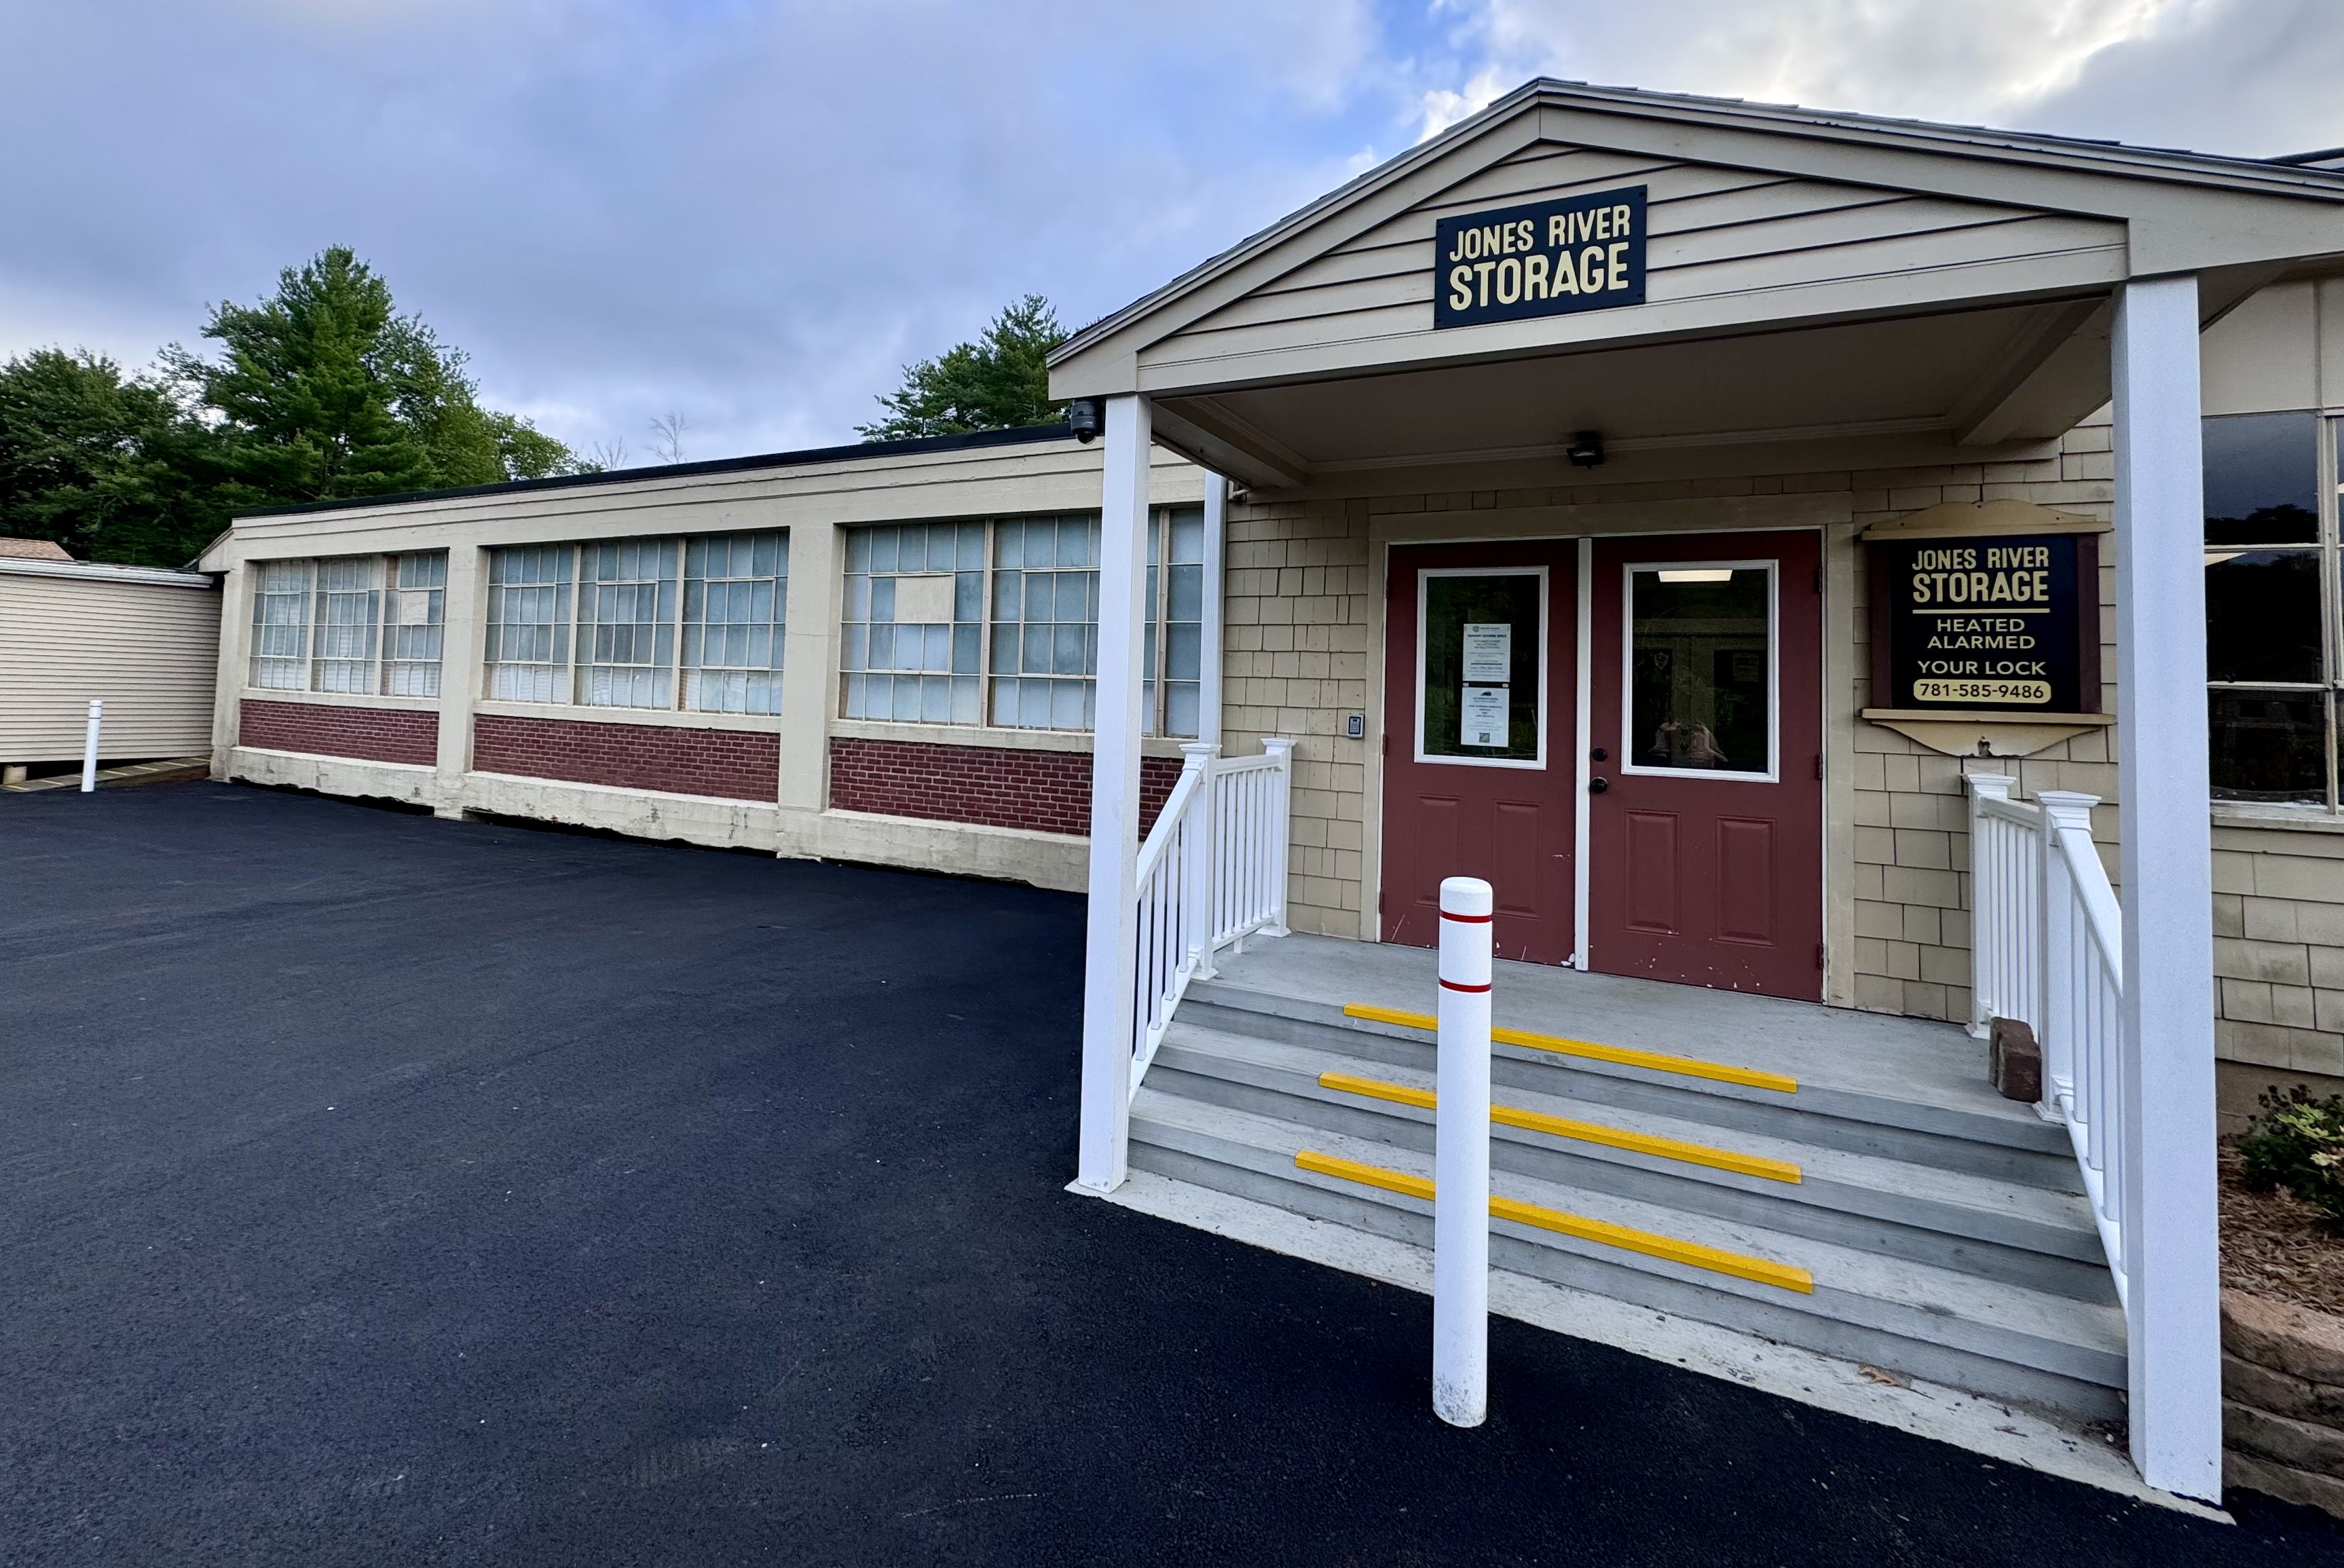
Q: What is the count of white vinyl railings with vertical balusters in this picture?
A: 2